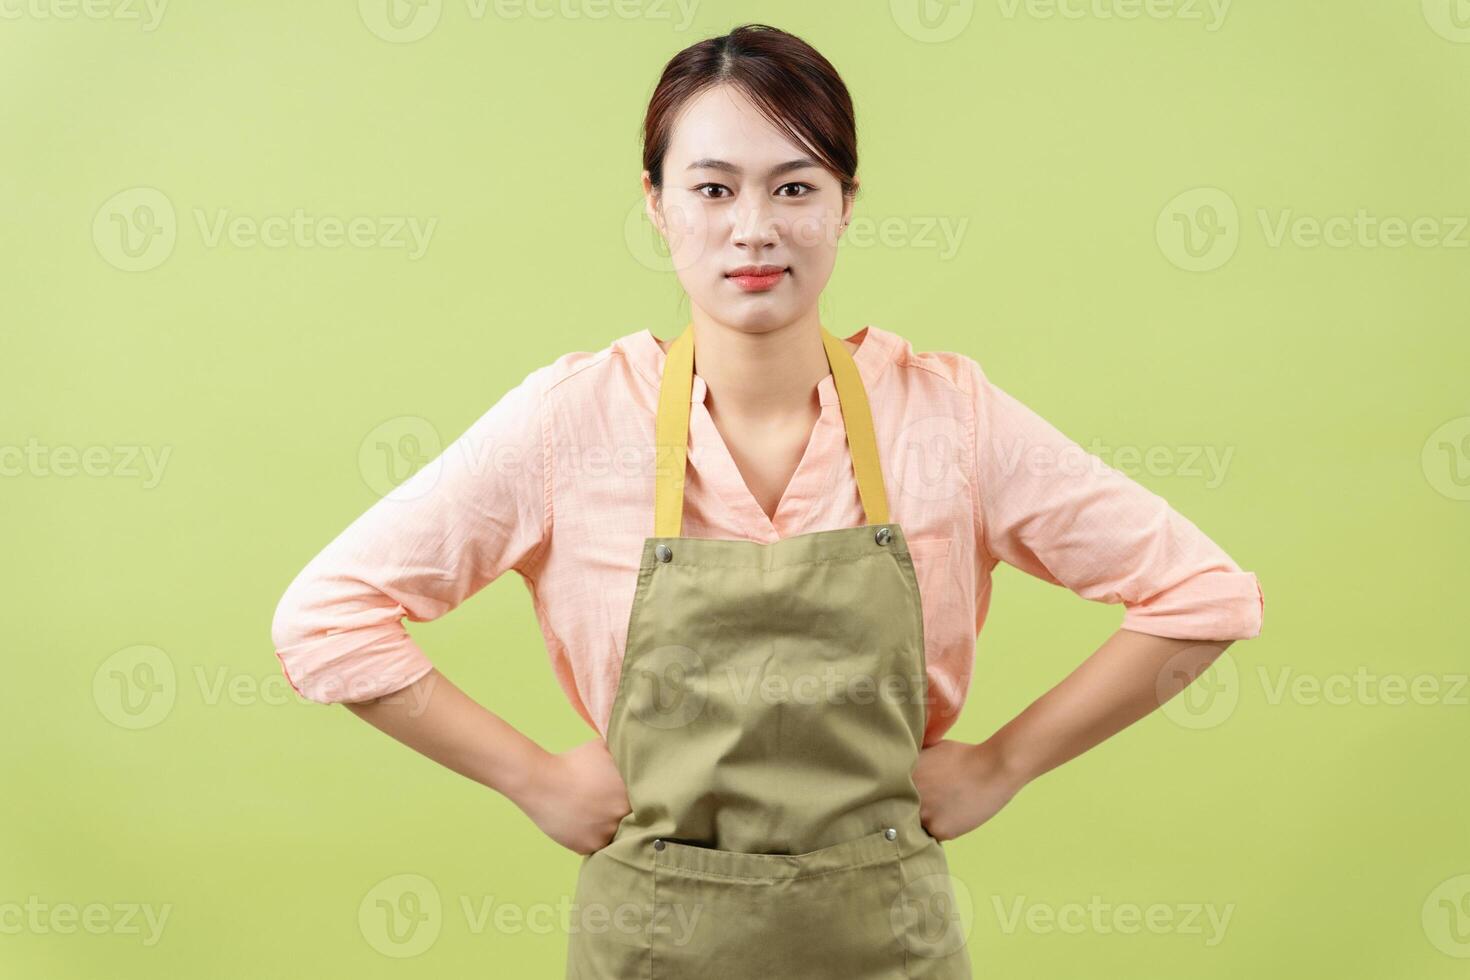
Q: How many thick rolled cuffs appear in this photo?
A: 2